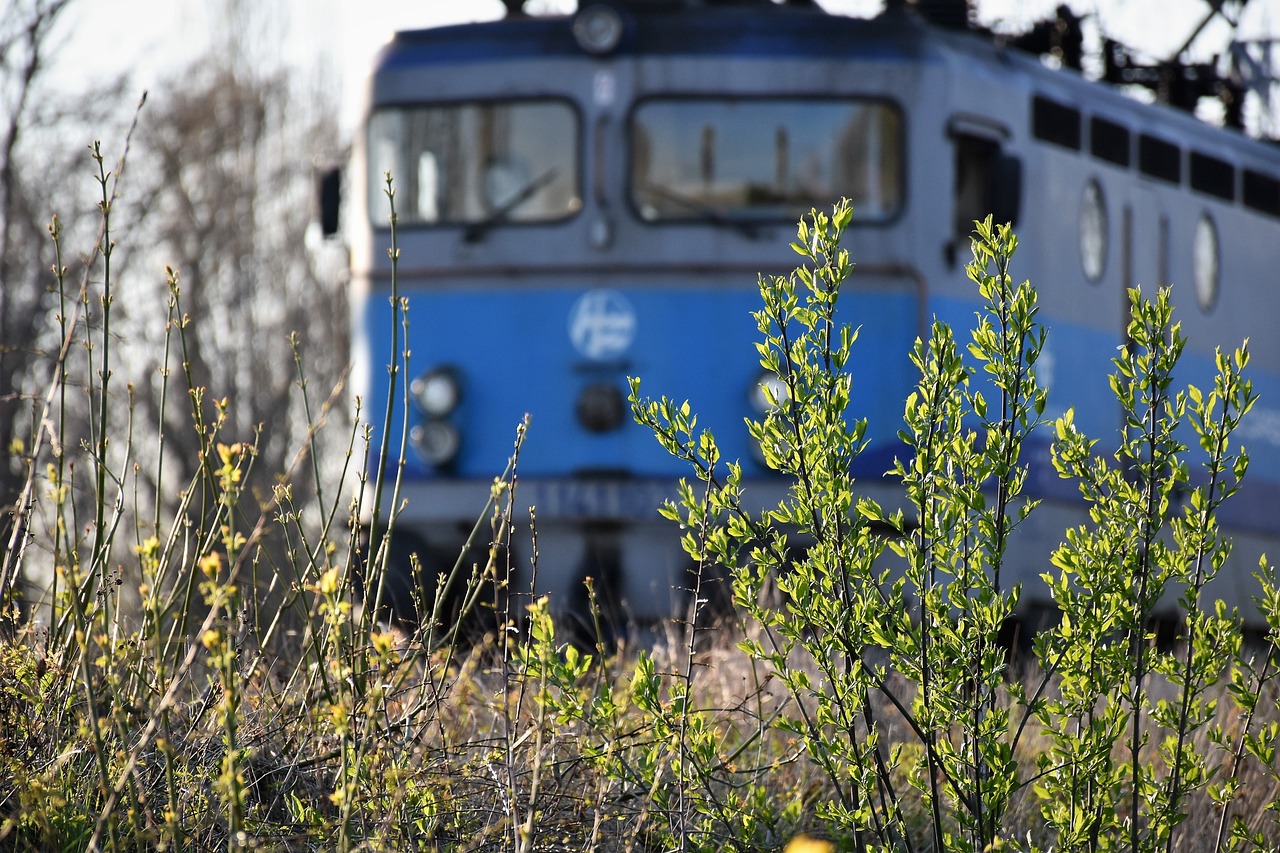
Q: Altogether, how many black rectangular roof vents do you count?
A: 5